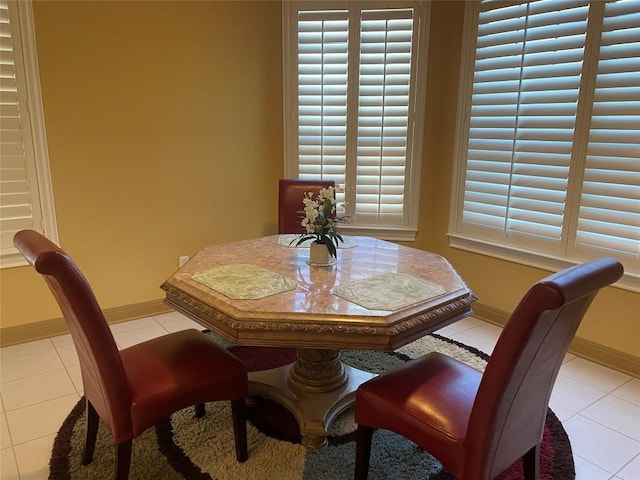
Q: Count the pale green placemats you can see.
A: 3